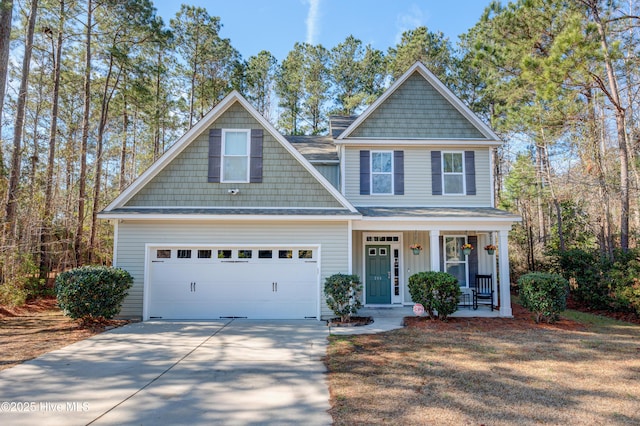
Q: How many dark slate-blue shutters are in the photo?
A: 8